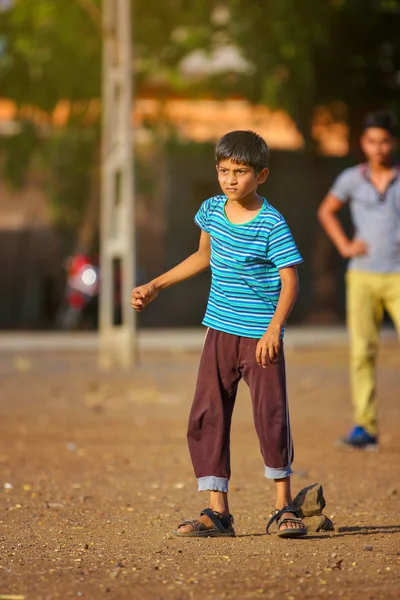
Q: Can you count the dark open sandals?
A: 2